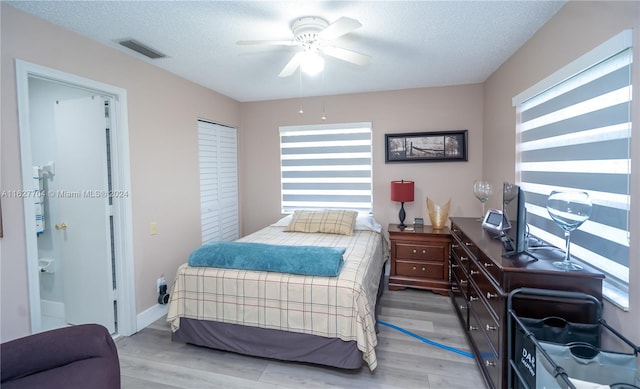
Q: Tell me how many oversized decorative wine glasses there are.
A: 2